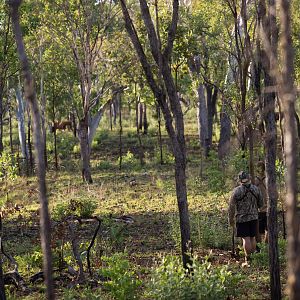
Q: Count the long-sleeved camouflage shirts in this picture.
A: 1